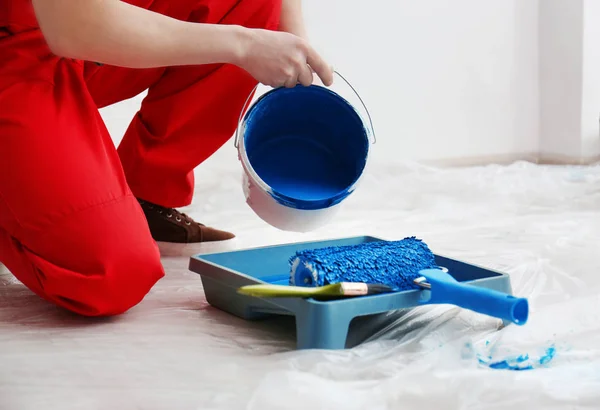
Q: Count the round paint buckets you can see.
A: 1